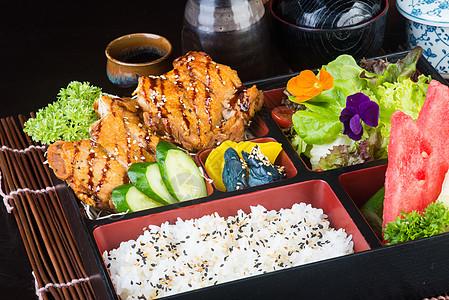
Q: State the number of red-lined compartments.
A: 5